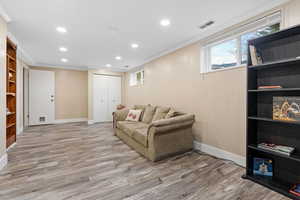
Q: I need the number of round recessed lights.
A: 7